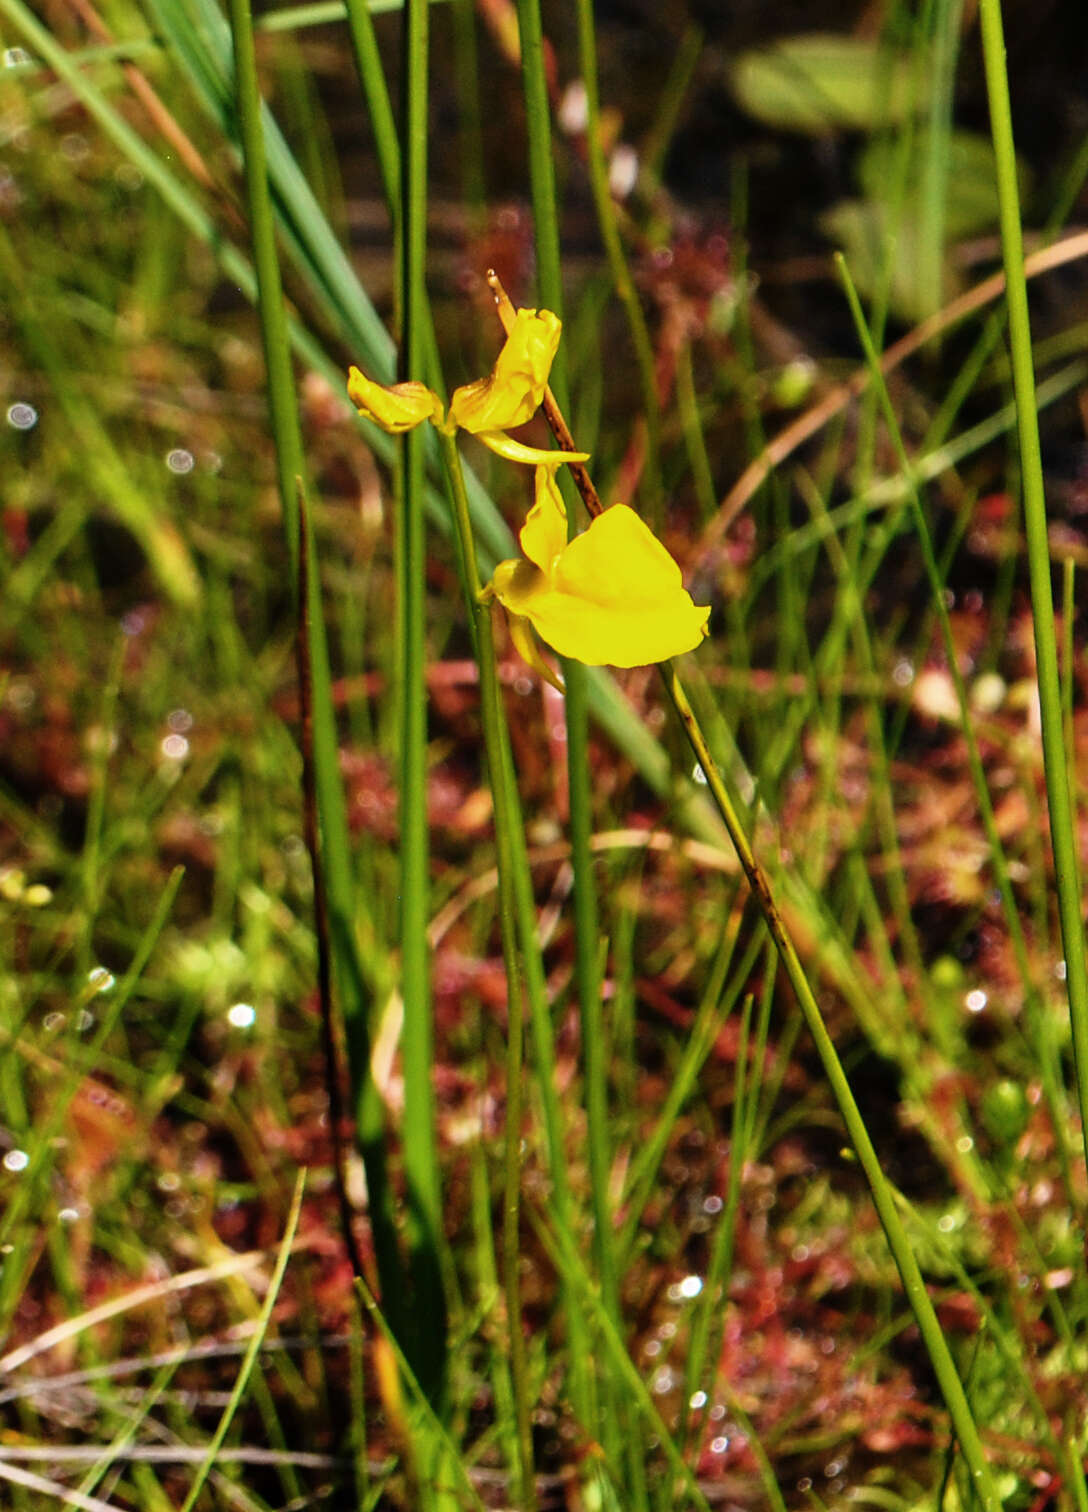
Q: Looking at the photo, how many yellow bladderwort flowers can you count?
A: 3